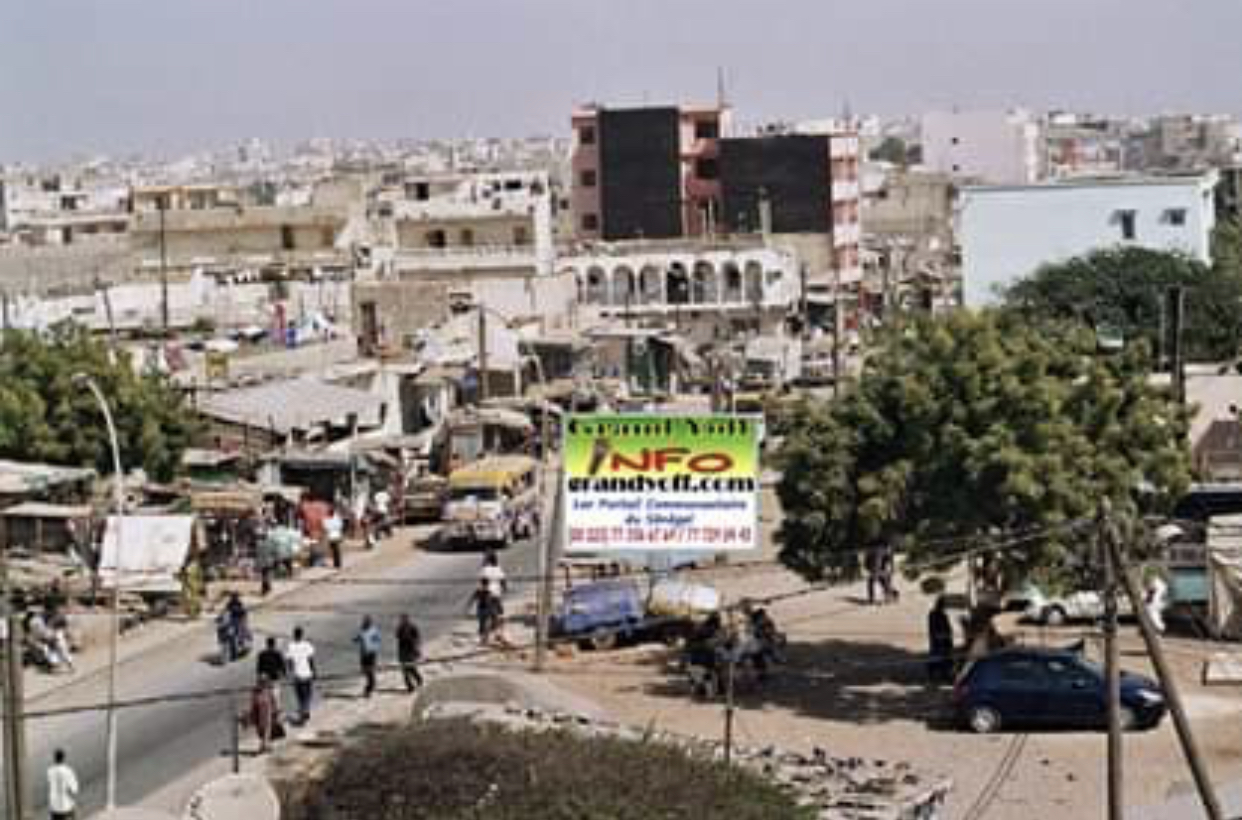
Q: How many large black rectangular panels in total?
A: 2